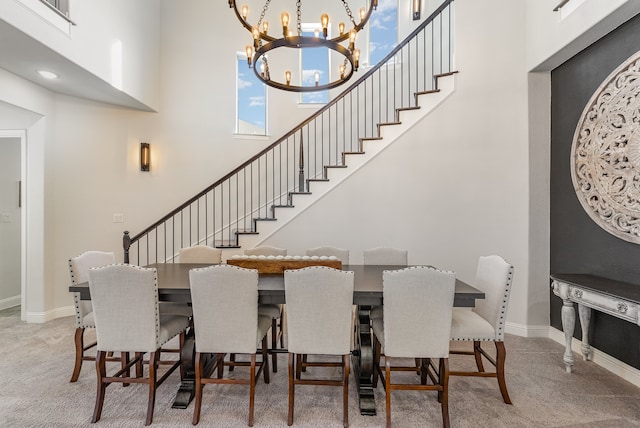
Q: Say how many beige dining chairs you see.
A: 10